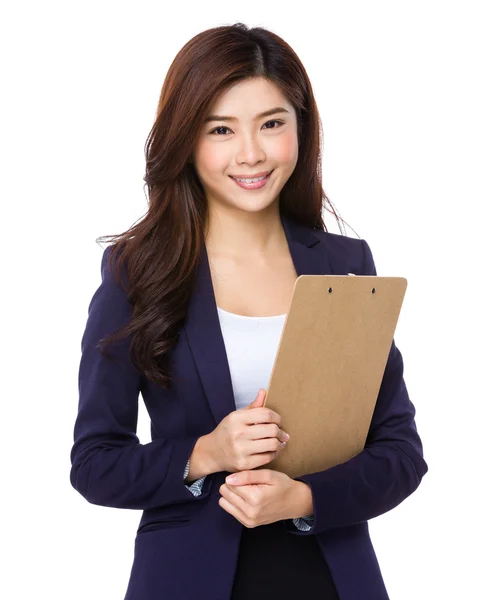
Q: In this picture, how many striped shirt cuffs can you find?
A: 2